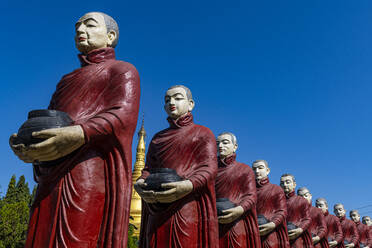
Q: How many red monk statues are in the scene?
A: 10